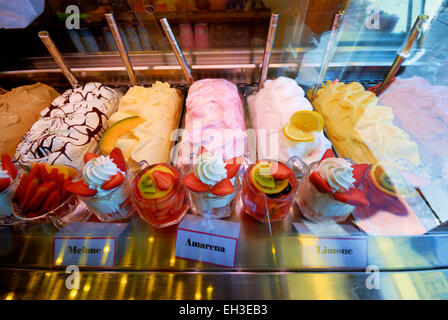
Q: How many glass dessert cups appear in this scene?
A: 8